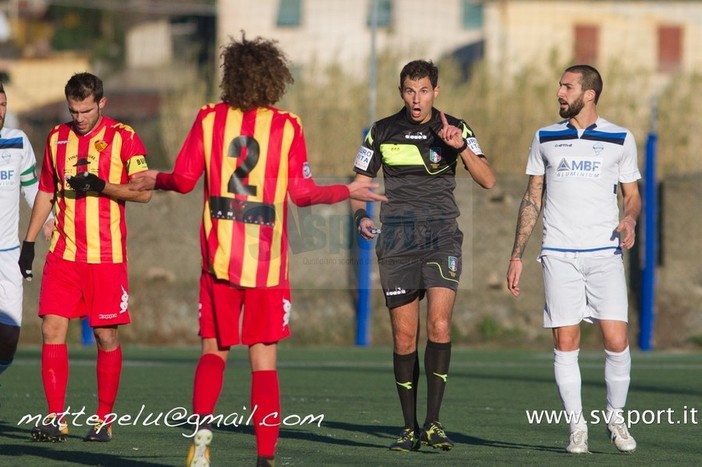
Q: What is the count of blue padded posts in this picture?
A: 3